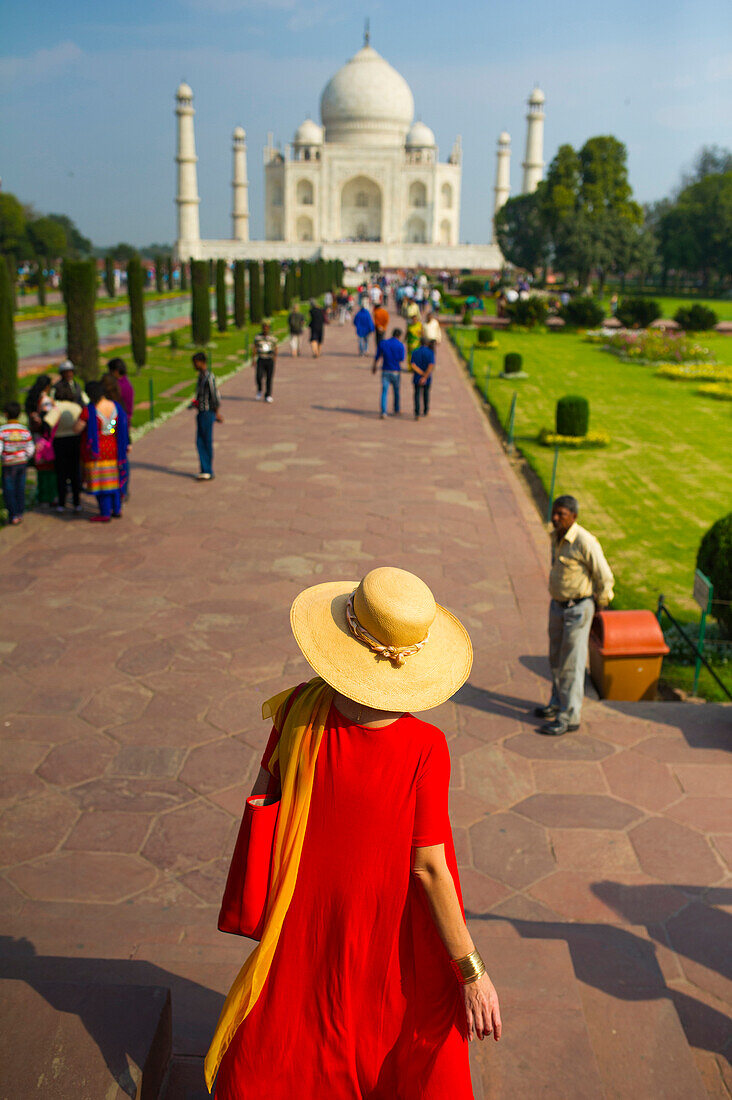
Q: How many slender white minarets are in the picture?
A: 4